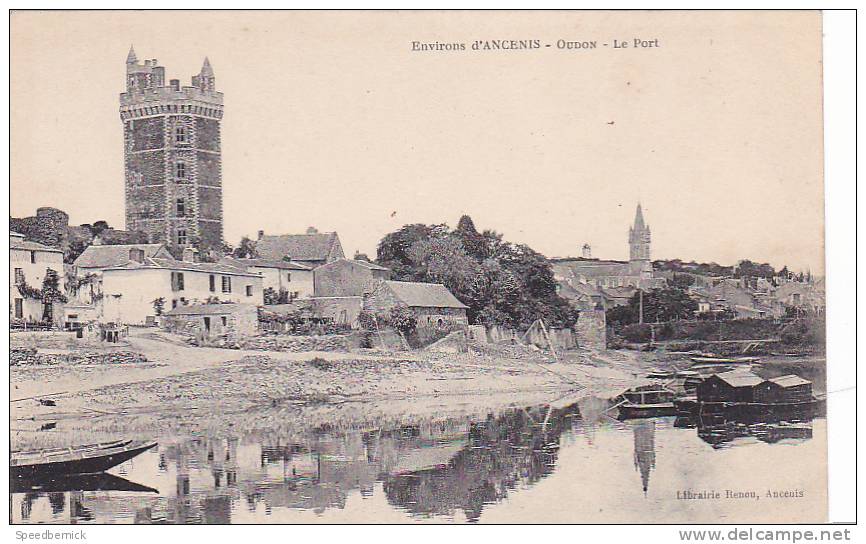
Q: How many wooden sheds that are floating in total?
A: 2